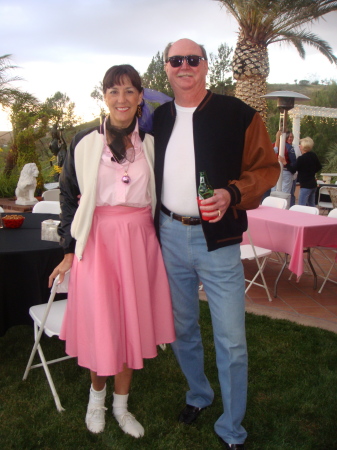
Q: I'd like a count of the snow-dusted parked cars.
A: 0